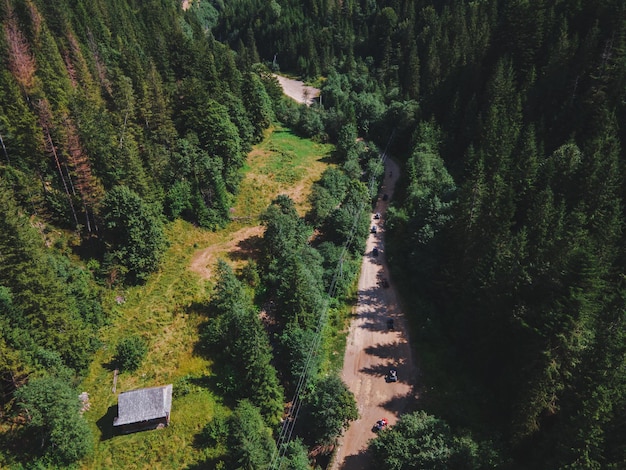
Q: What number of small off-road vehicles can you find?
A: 9